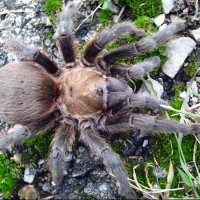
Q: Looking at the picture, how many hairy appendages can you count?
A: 10